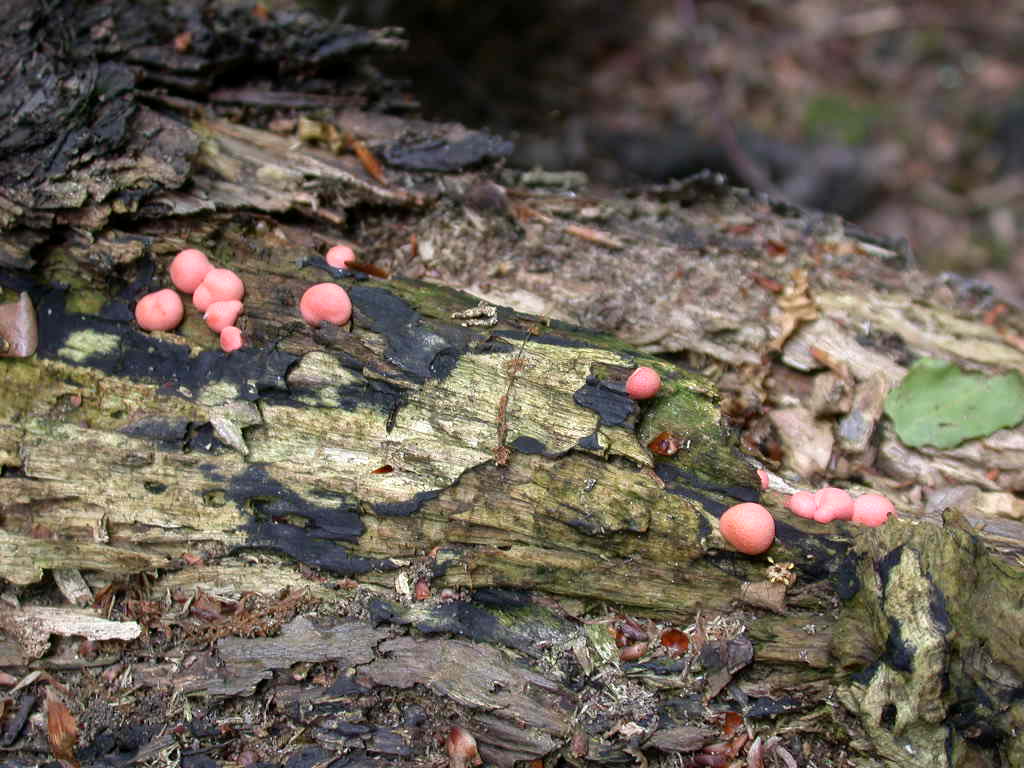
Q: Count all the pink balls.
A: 13